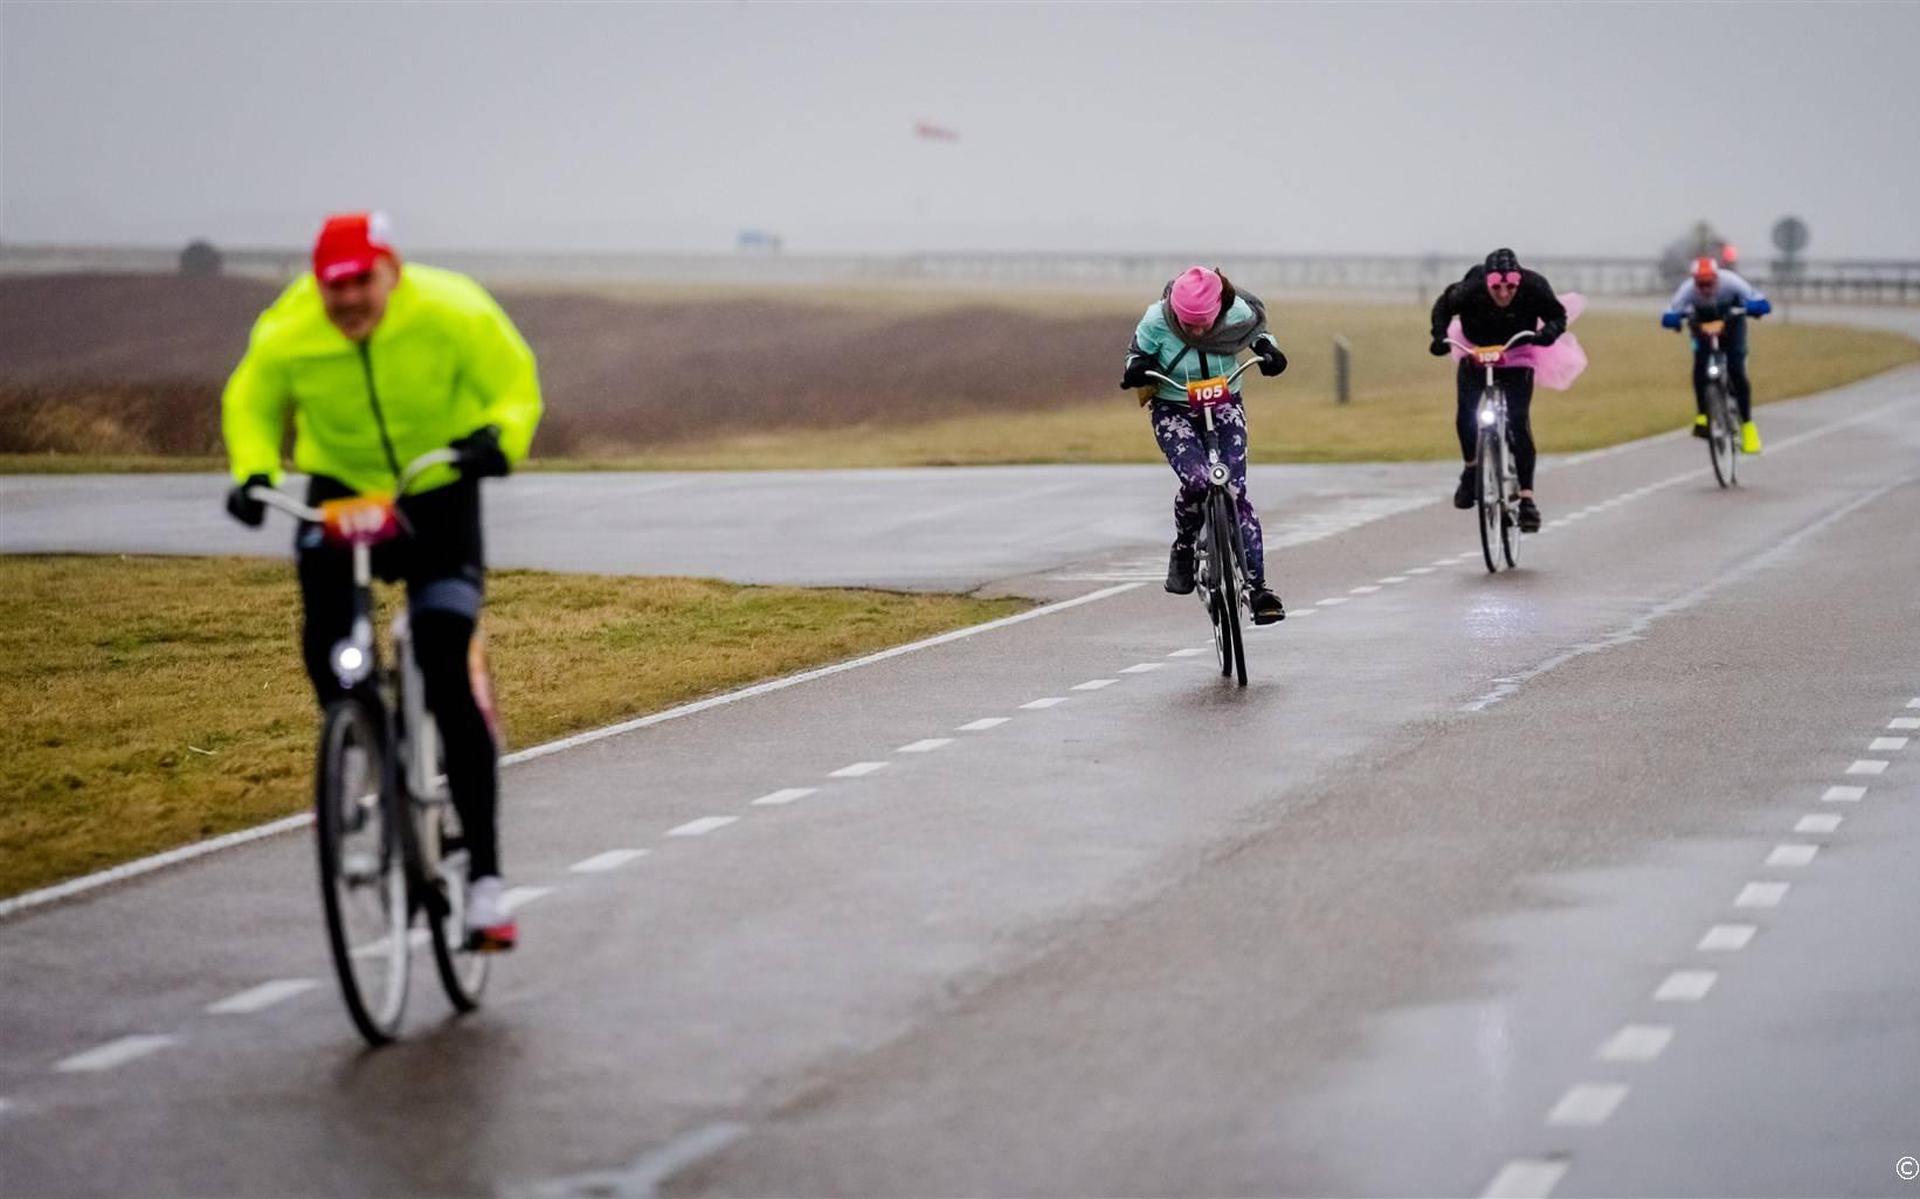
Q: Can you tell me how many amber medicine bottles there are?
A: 0